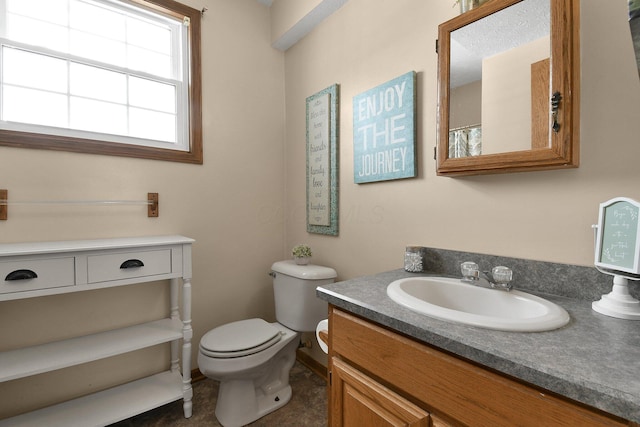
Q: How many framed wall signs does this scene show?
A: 2